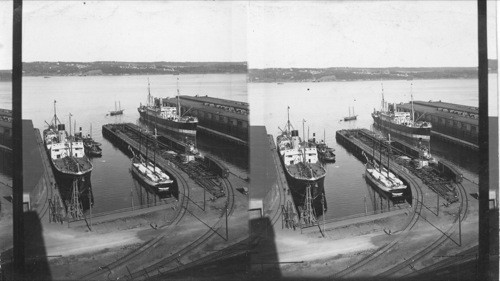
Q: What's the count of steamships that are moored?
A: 2